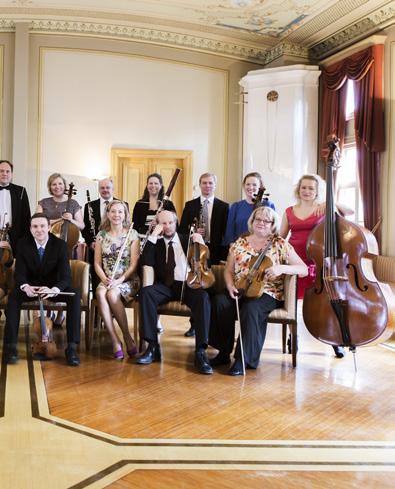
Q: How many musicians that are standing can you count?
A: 7